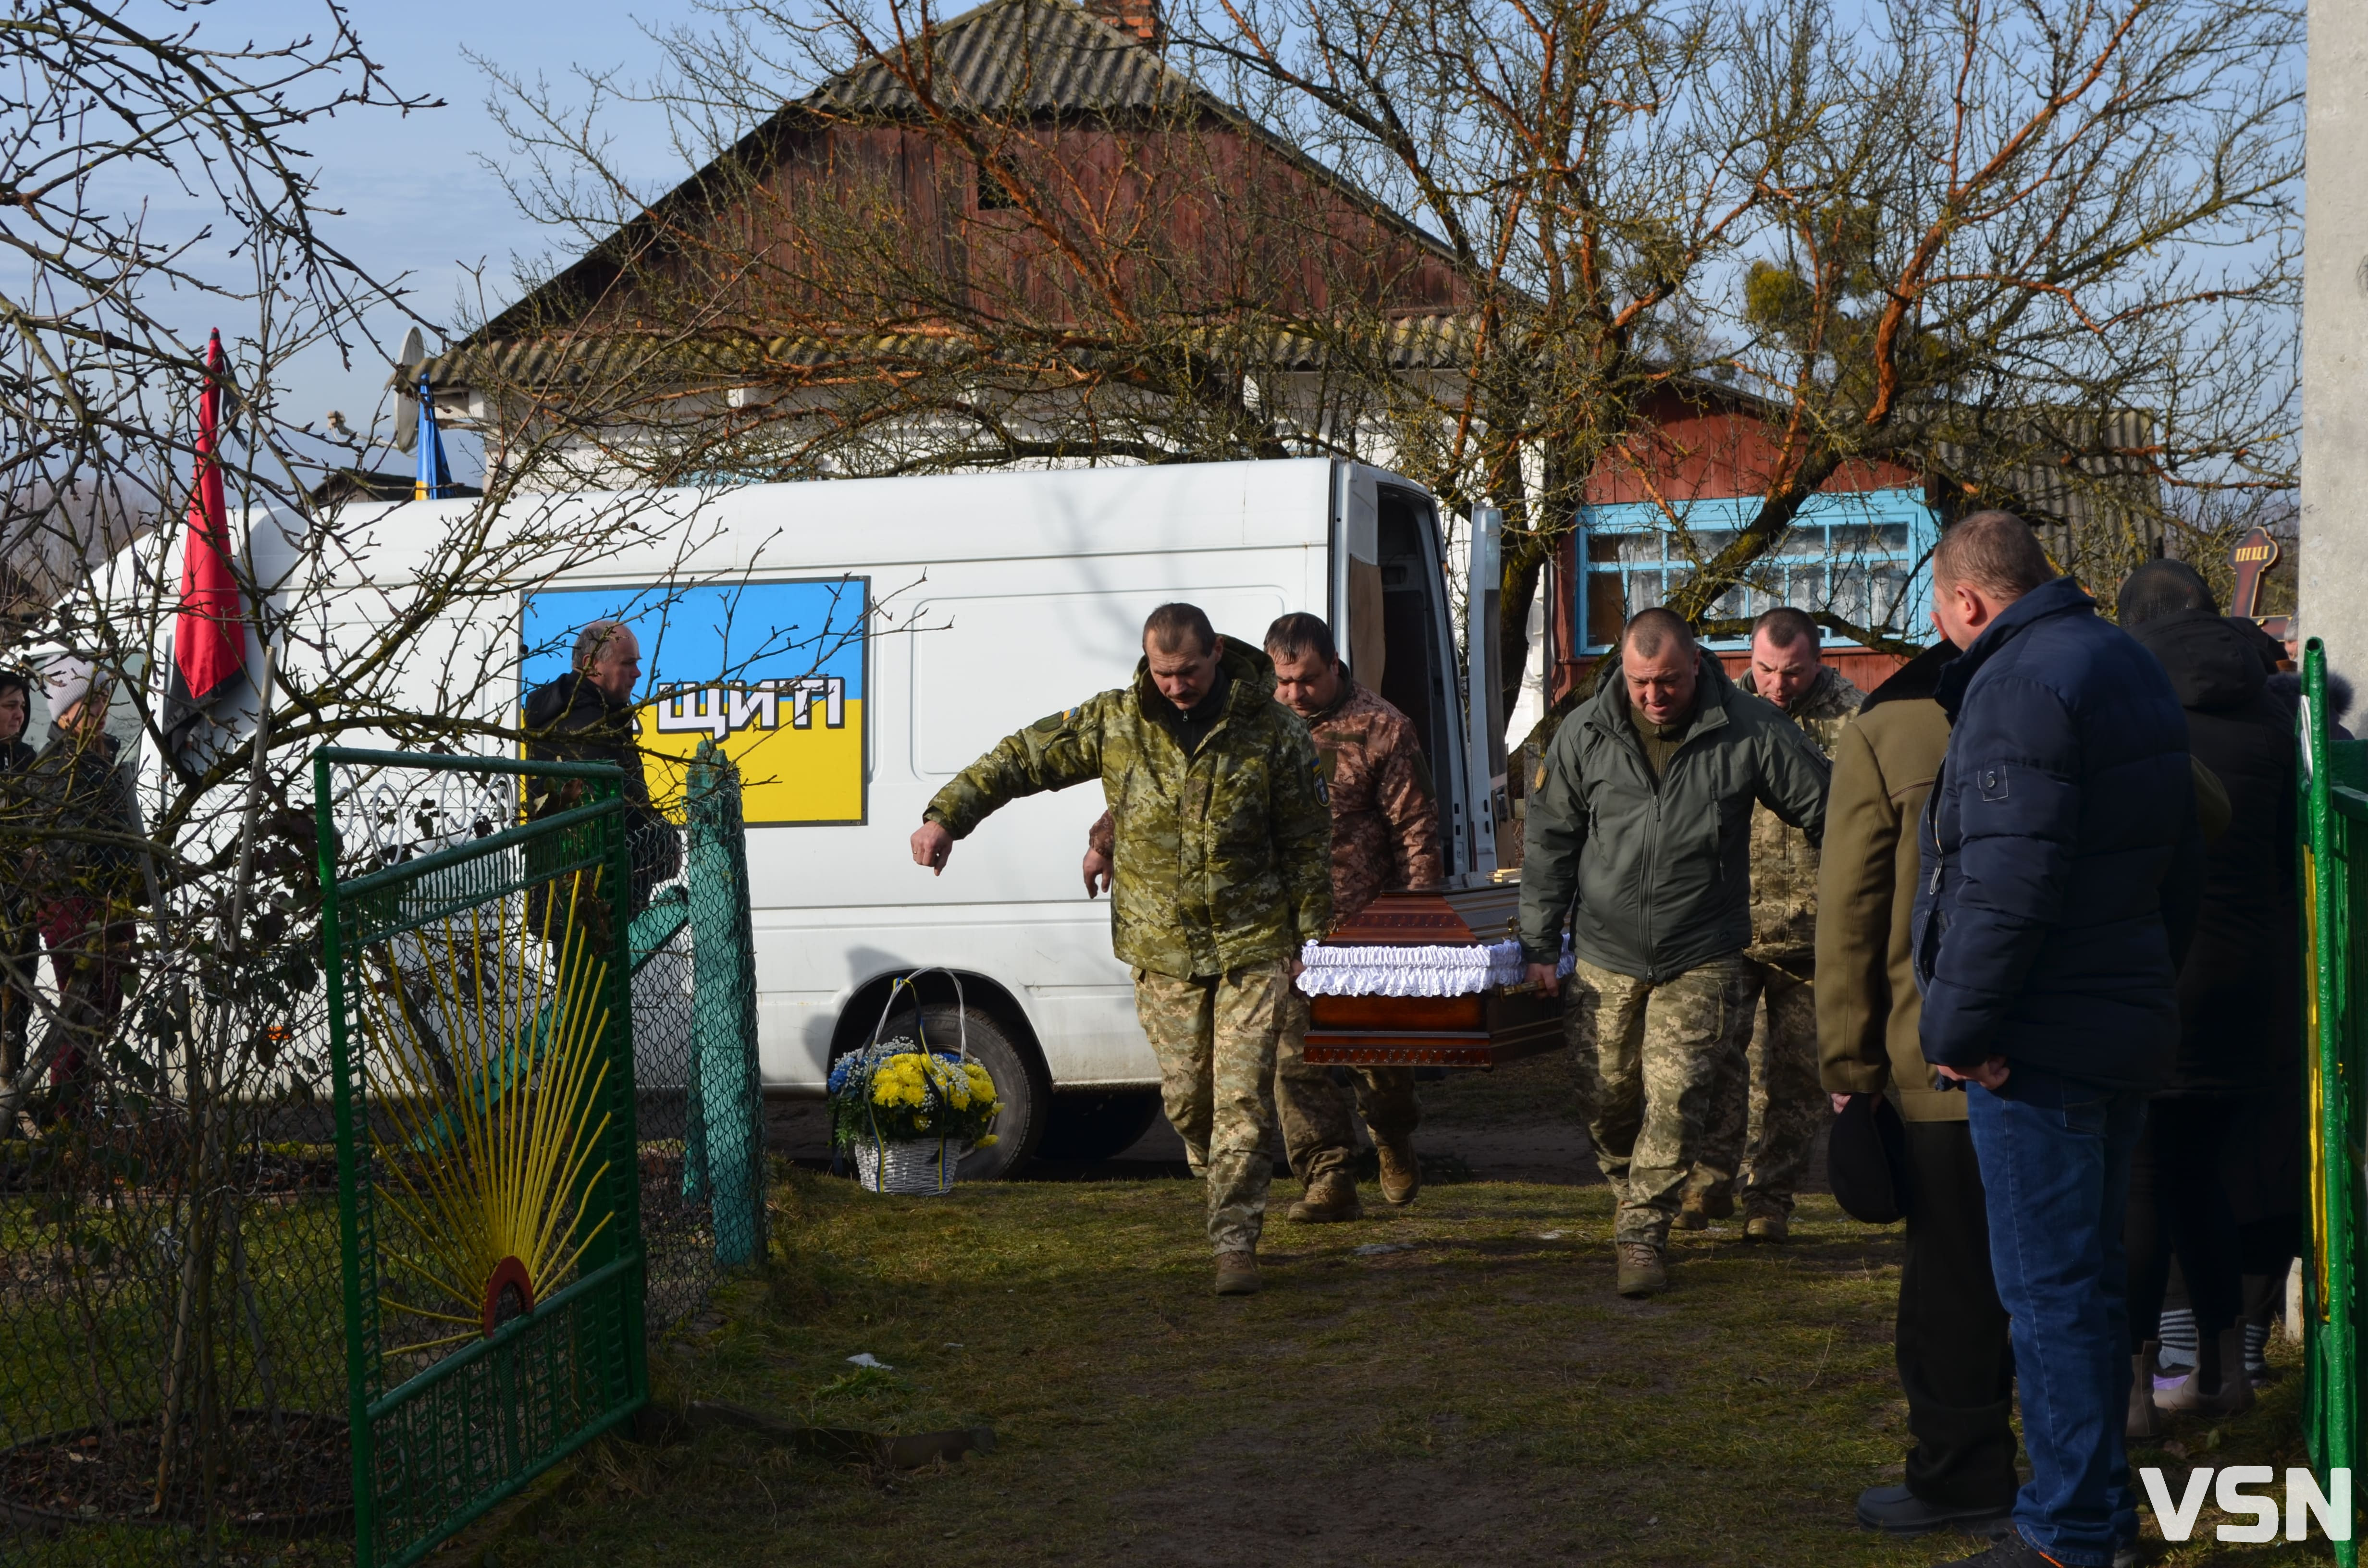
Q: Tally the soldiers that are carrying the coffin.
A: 4